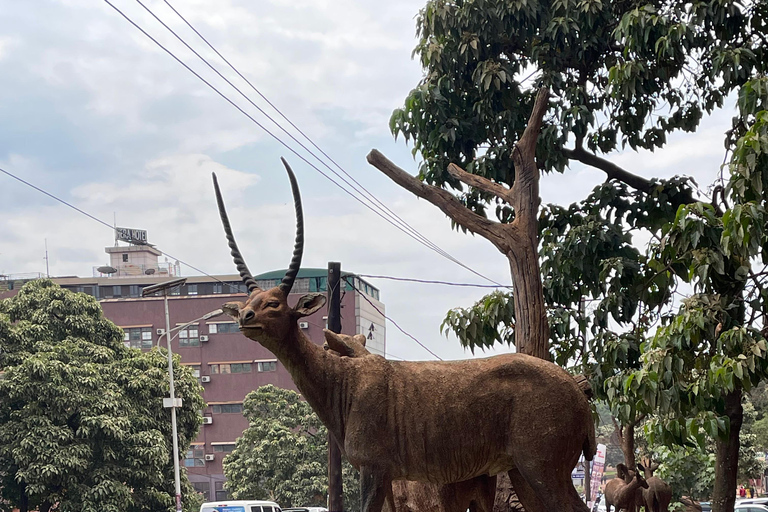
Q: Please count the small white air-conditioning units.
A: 6